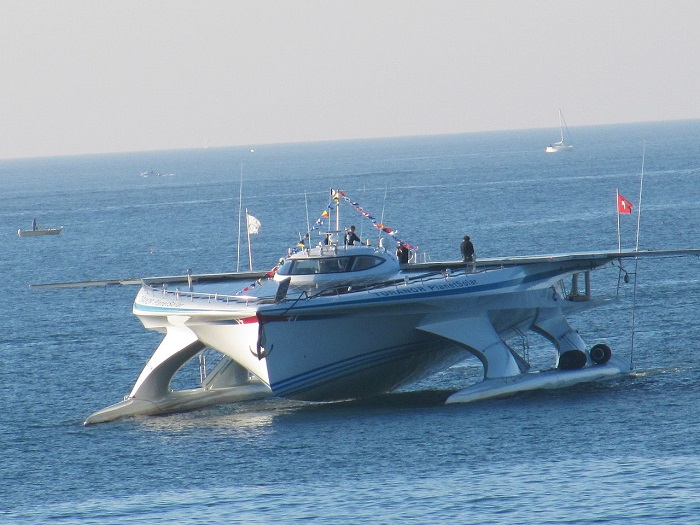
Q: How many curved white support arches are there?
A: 4